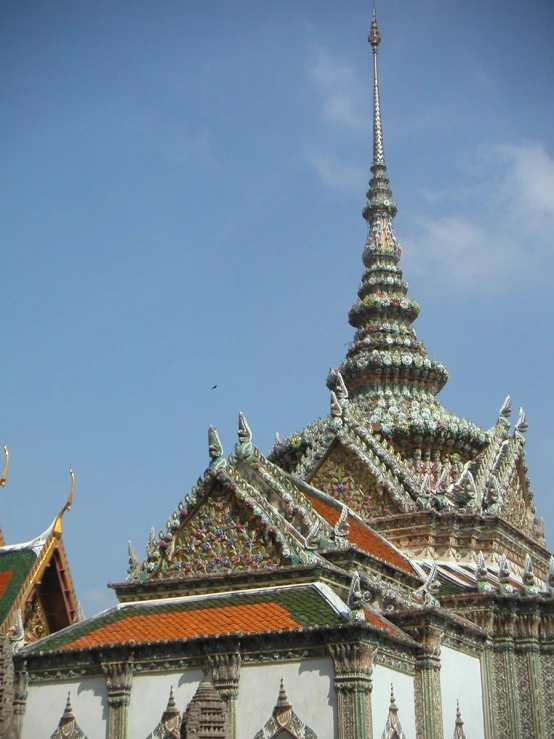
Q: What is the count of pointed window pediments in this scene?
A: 5